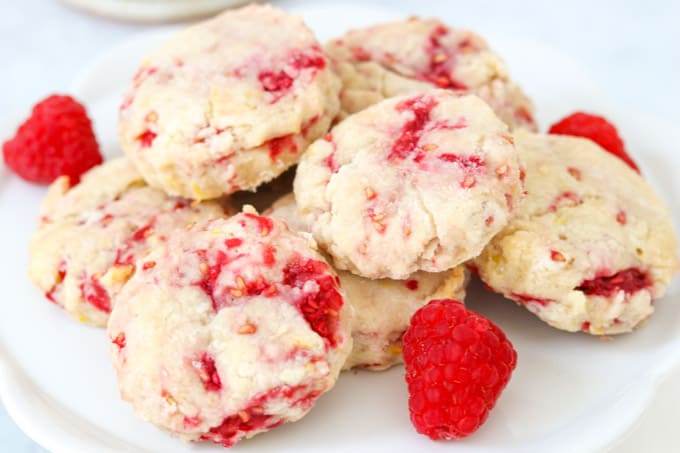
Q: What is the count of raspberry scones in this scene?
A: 7